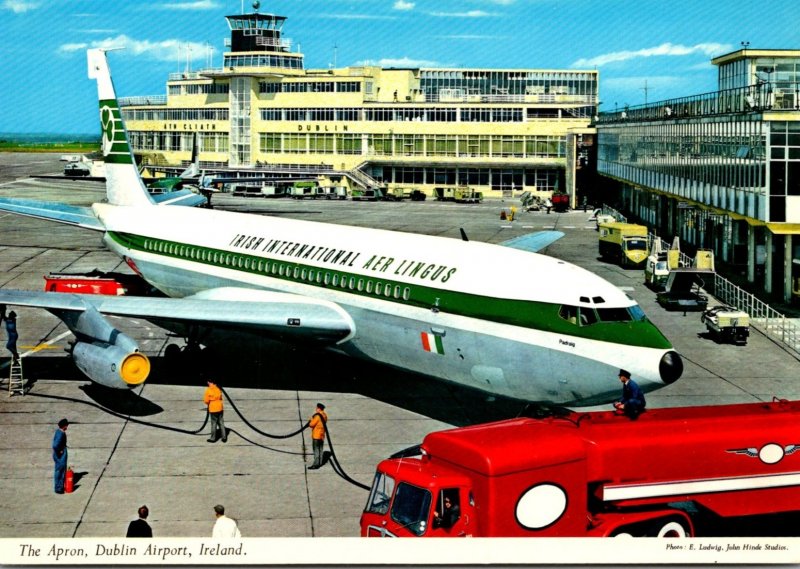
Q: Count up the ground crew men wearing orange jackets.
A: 2